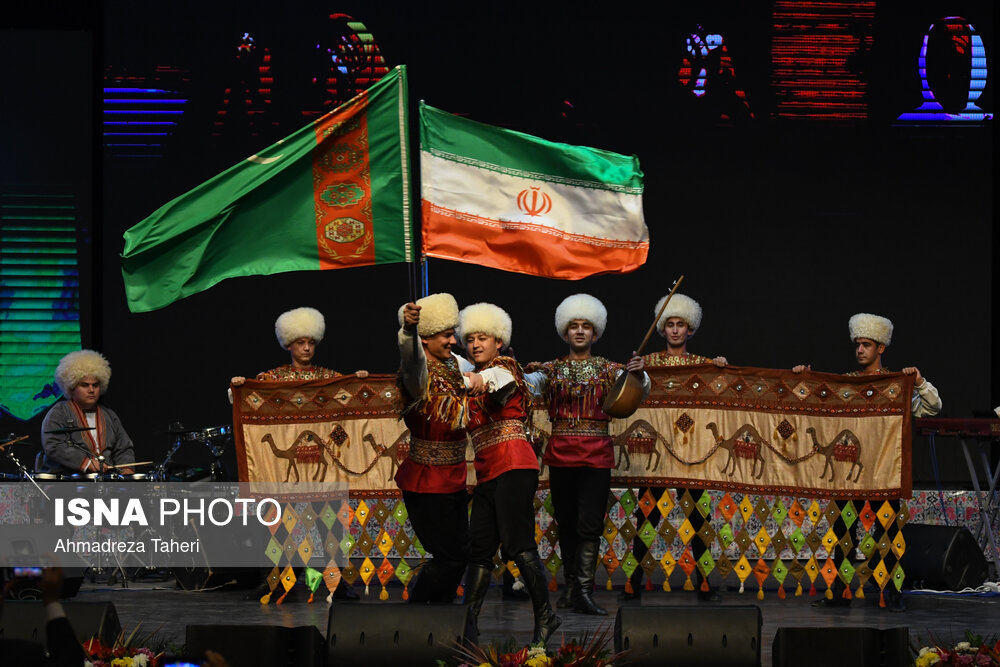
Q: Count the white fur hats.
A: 7